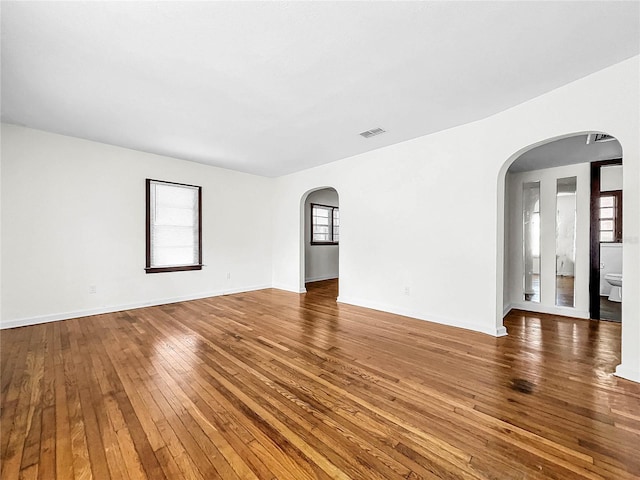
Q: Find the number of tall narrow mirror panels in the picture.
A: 2